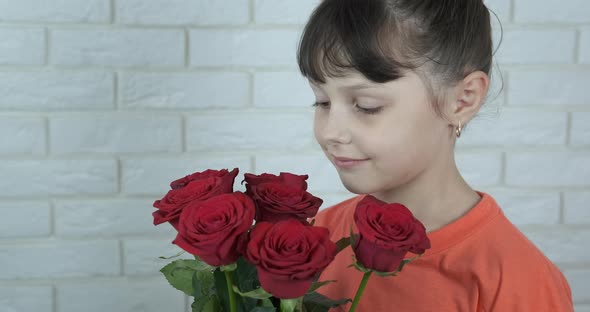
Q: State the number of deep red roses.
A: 5